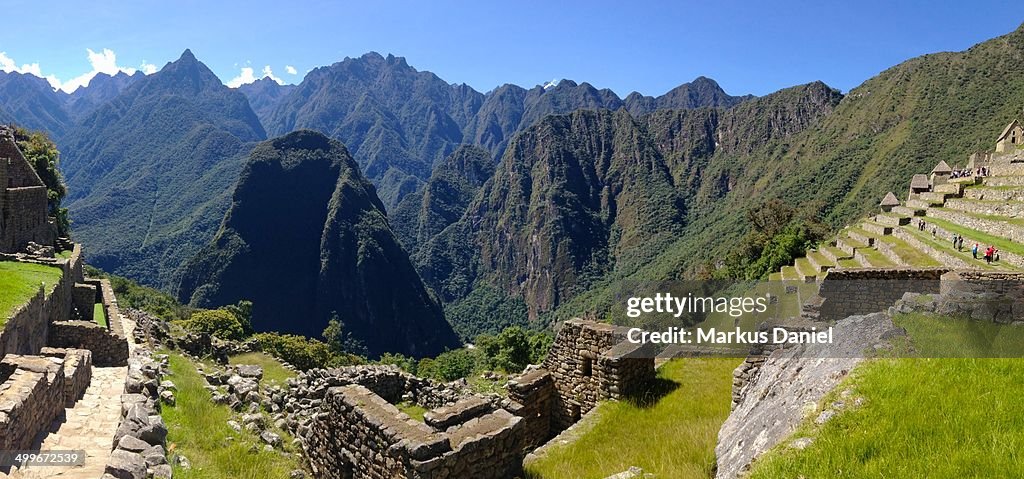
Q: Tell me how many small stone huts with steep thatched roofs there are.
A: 4